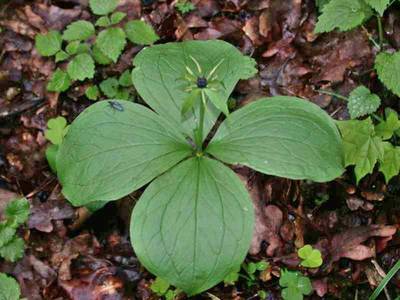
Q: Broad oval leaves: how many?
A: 4